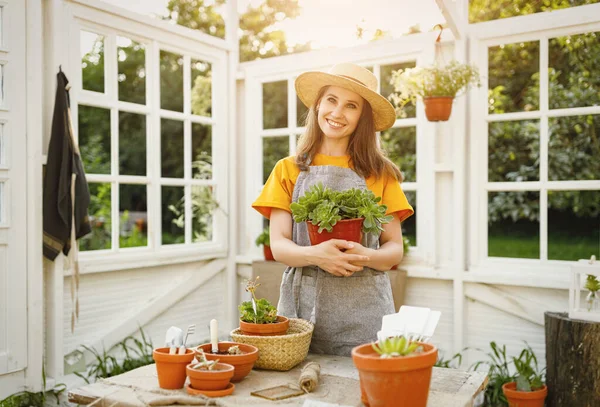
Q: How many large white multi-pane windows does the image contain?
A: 3